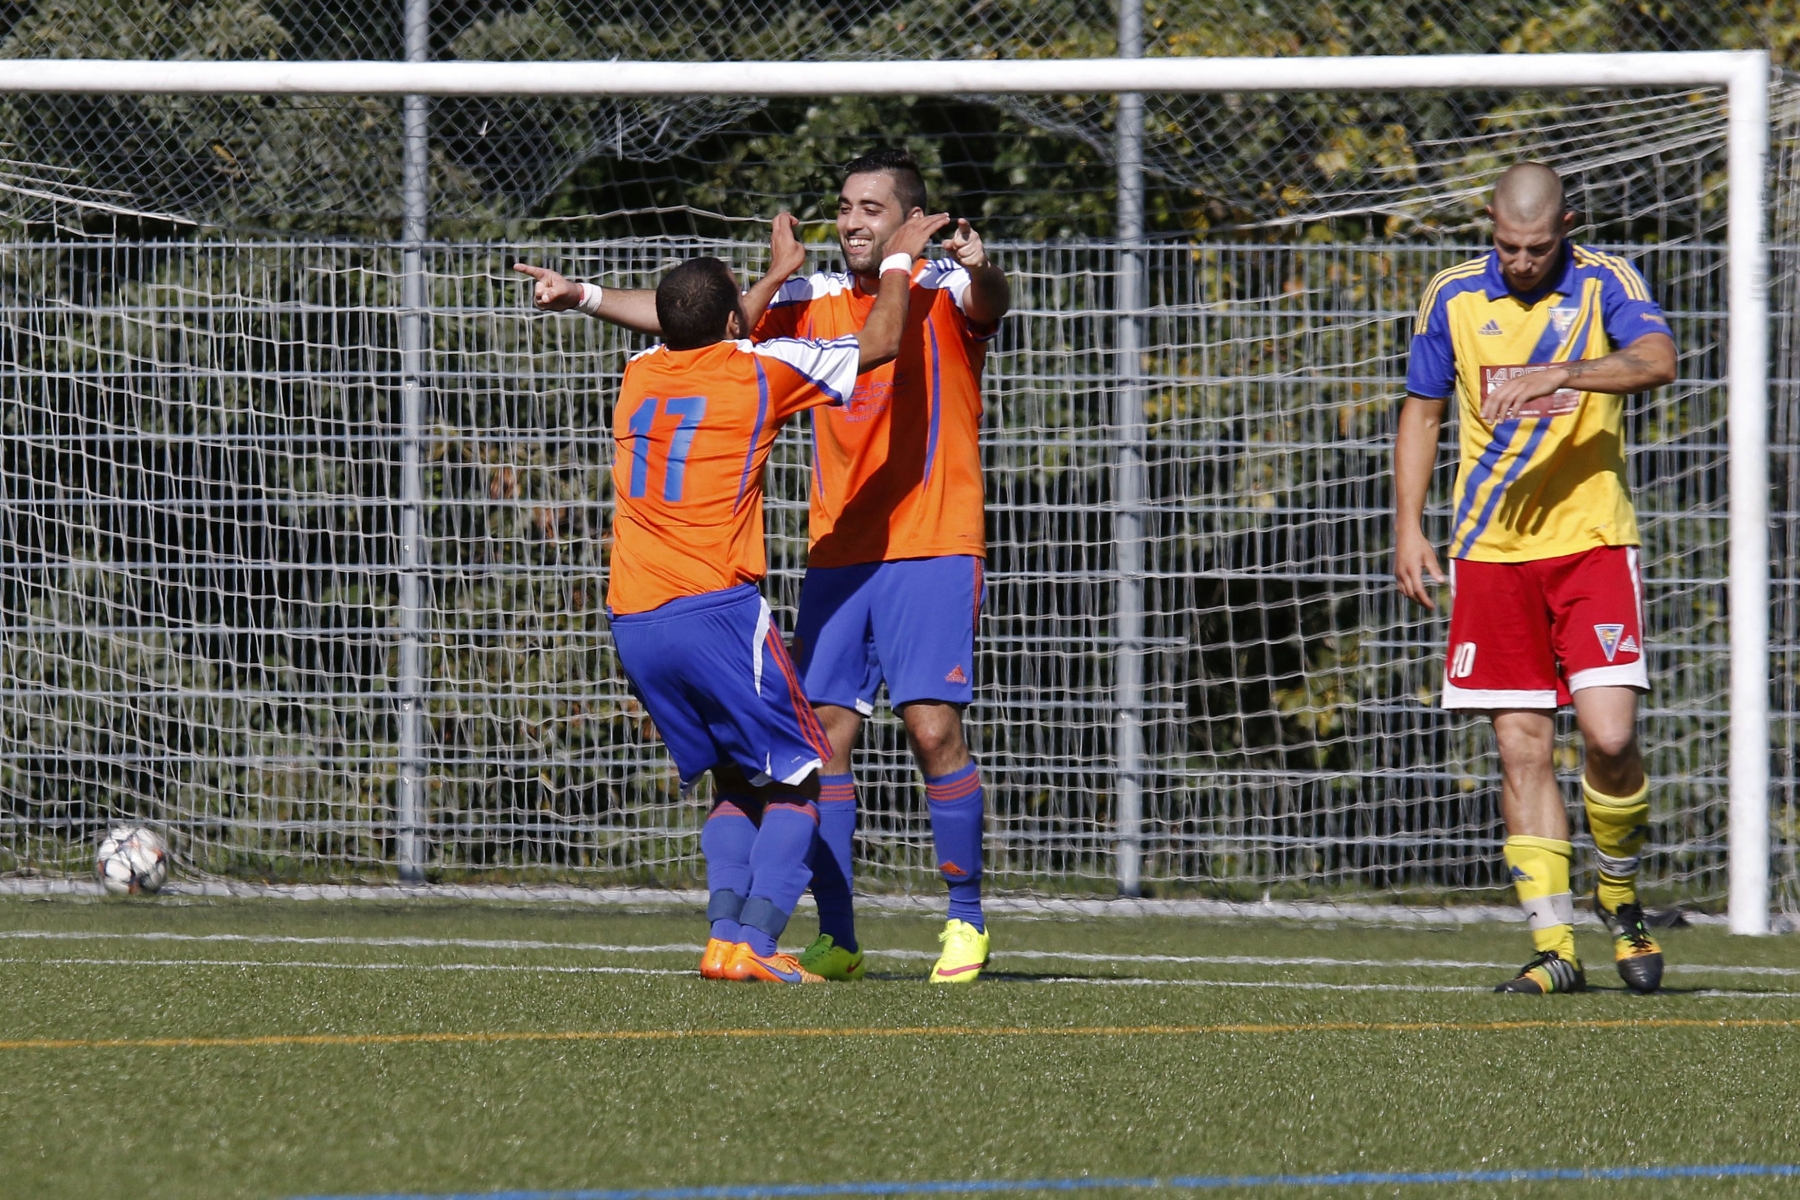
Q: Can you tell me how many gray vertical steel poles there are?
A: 2